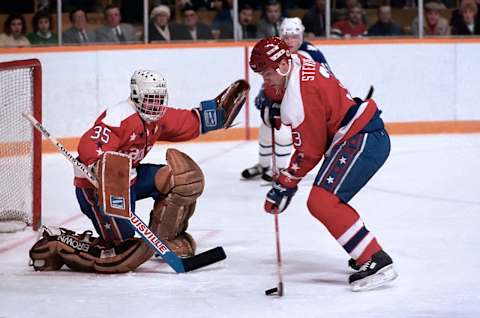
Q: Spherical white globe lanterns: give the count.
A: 0